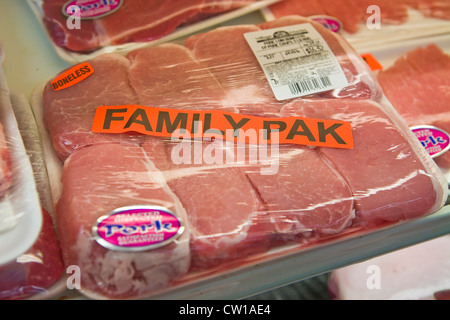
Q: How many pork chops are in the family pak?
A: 8